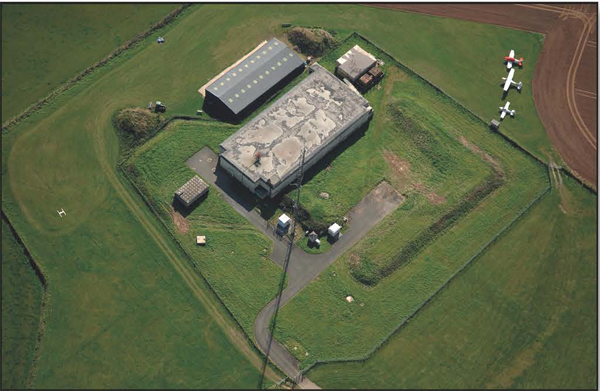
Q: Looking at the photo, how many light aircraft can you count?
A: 3